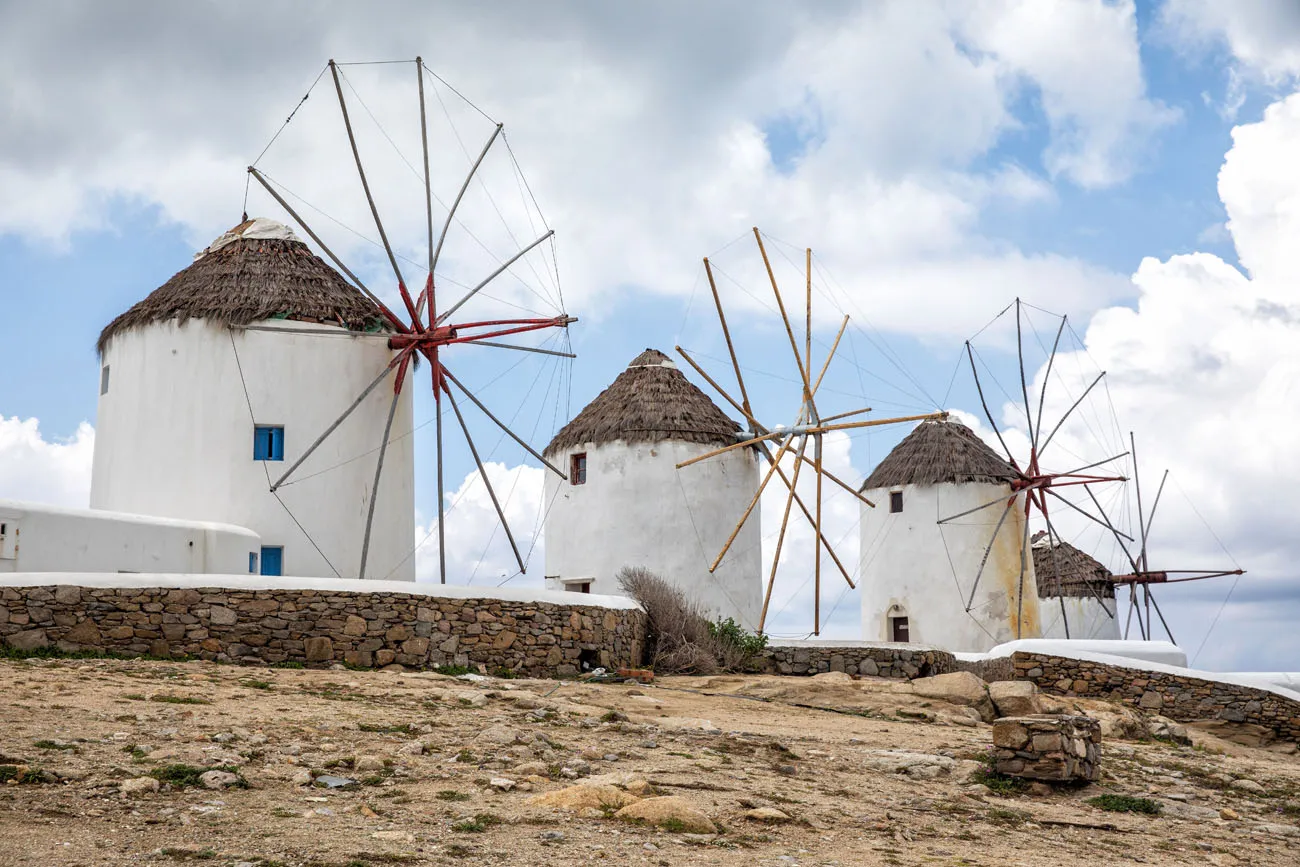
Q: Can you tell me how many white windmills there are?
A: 4